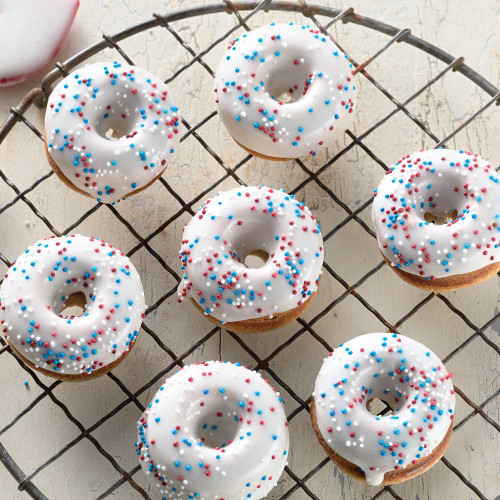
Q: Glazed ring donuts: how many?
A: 7